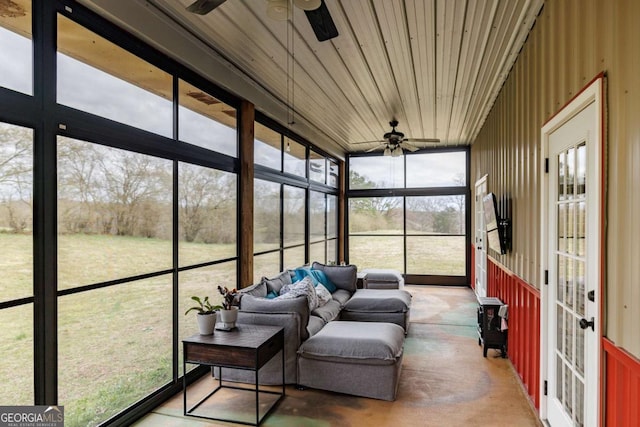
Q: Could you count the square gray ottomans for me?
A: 3